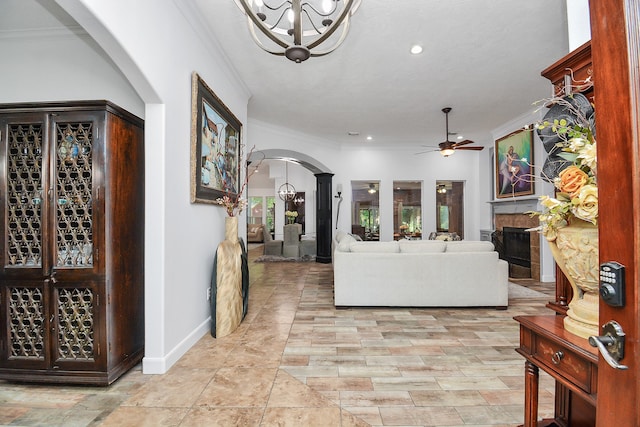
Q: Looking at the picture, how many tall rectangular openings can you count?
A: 3